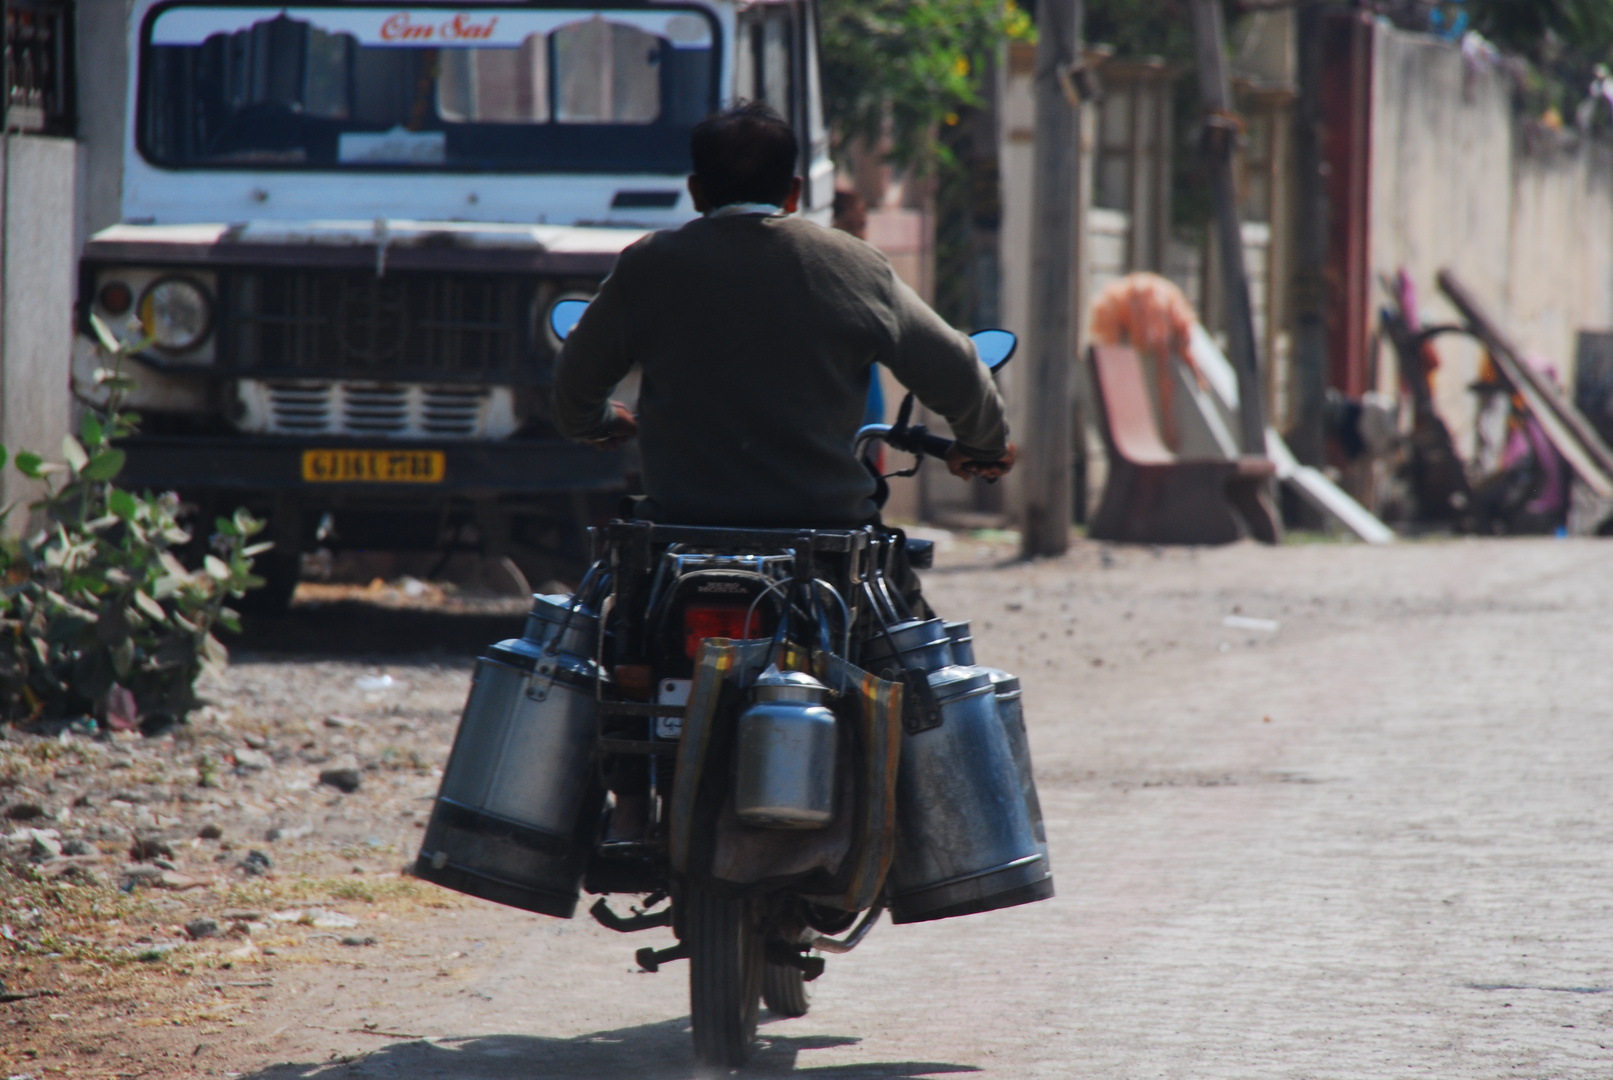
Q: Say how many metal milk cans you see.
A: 4